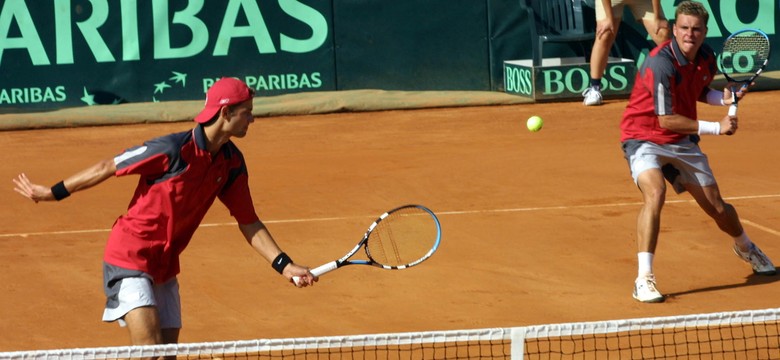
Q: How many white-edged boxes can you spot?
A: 1